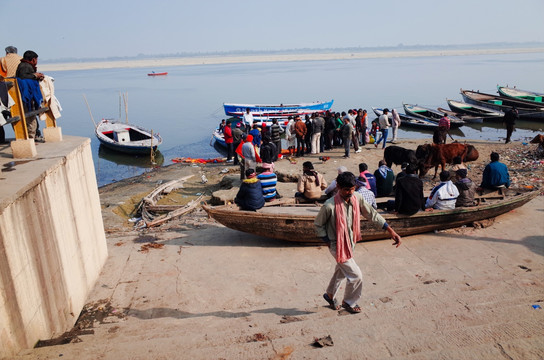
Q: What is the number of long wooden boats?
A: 1